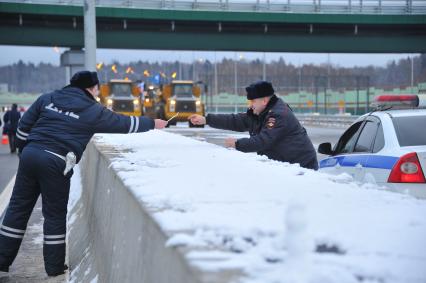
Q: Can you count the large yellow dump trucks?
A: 2